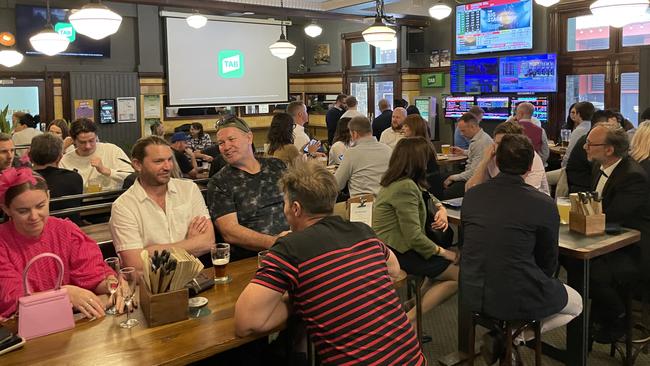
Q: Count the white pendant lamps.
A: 10